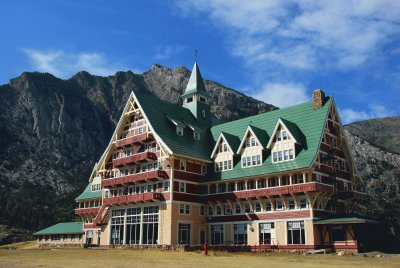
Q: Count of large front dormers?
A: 3